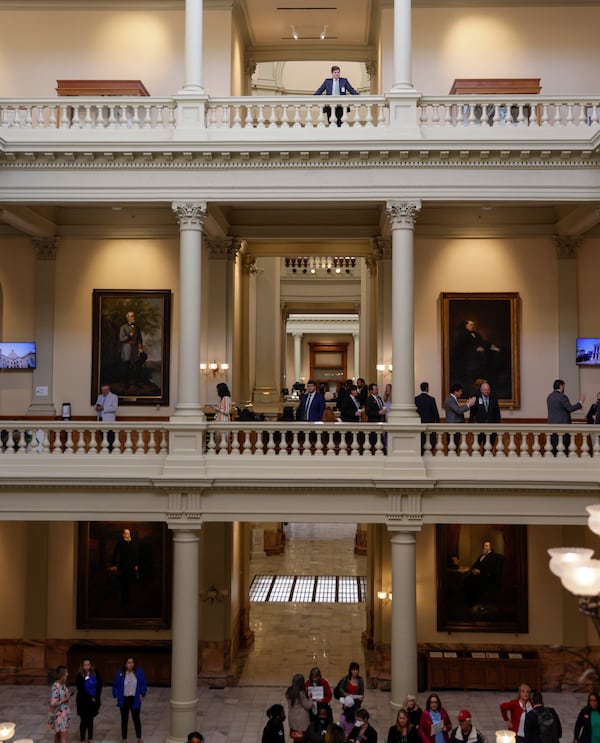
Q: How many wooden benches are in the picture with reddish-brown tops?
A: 2